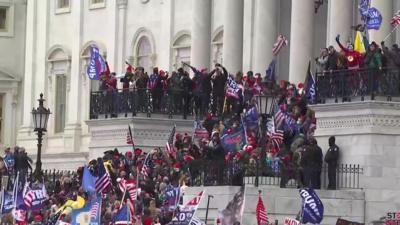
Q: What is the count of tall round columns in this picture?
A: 6